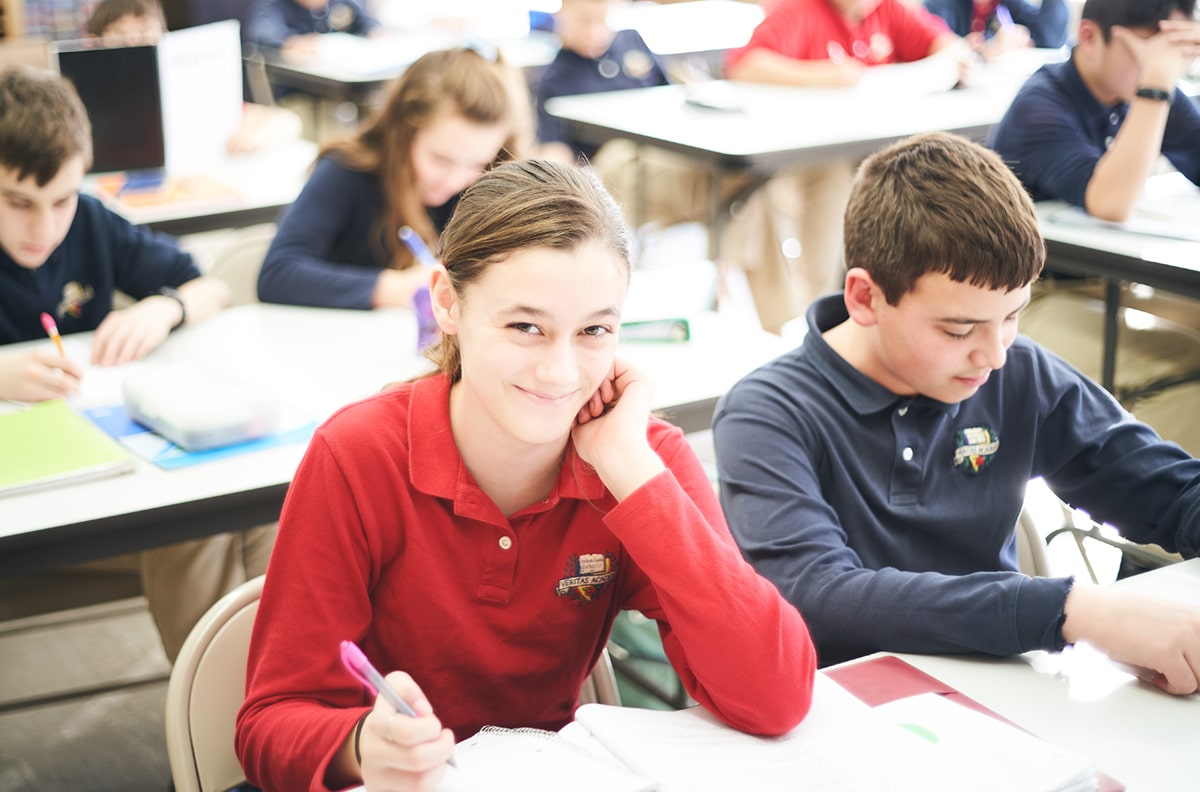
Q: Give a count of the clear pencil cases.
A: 1